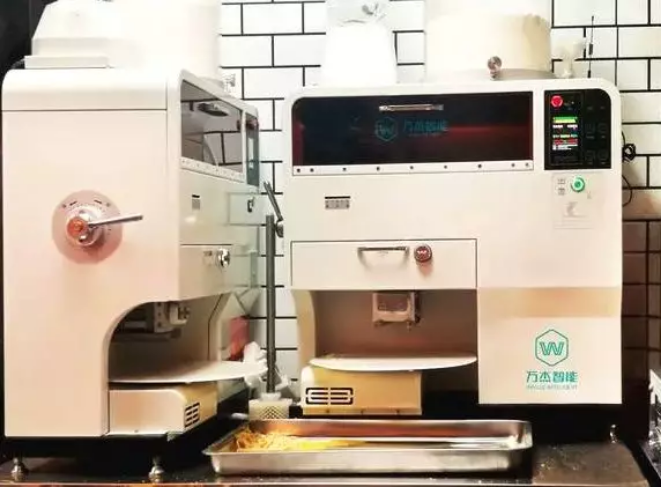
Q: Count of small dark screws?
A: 9